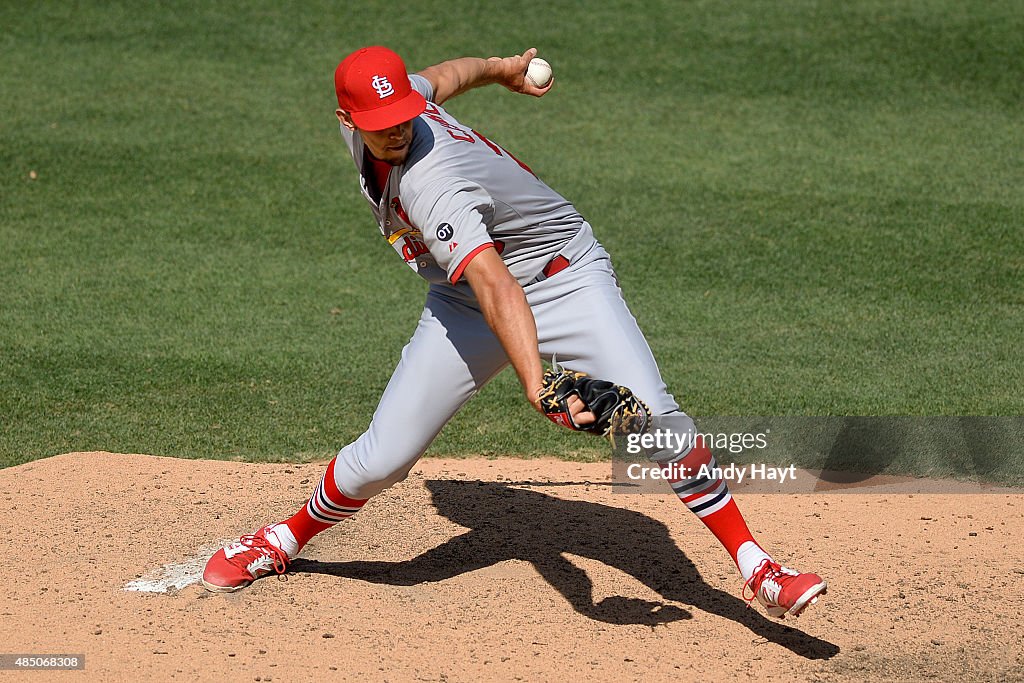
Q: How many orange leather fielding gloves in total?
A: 0